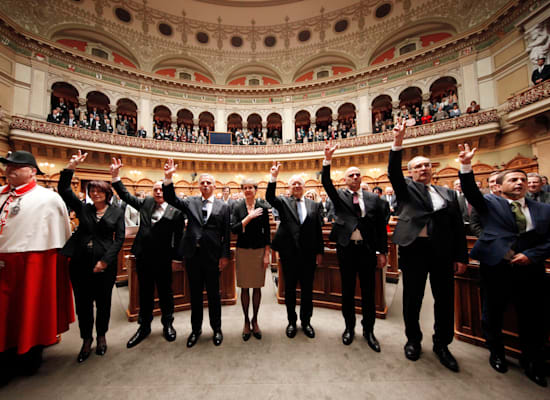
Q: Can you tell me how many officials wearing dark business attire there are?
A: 8